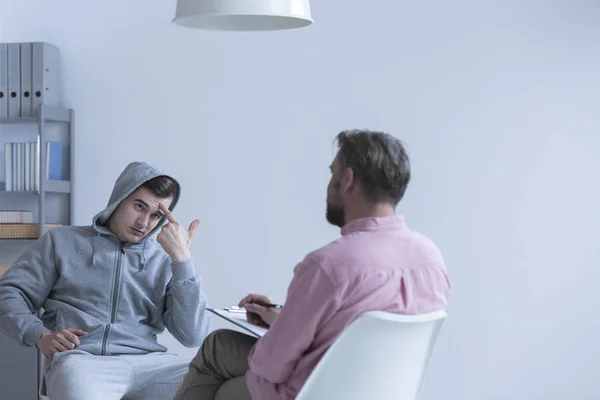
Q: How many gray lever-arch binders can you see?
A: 4